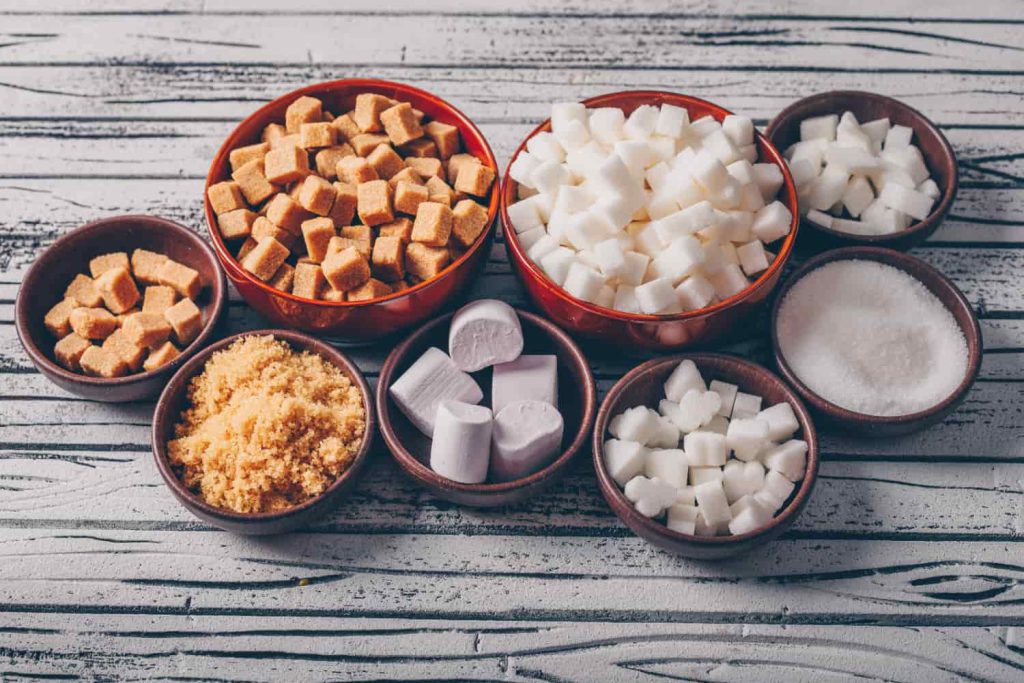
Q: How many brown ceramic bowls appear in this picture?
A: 6